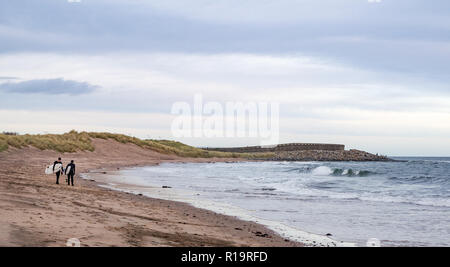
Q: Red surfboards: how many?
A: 0